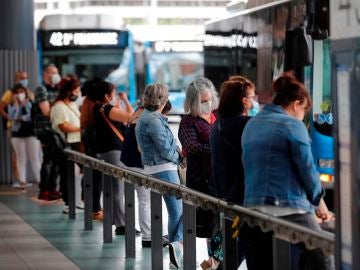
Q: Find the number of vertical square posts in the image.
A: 8